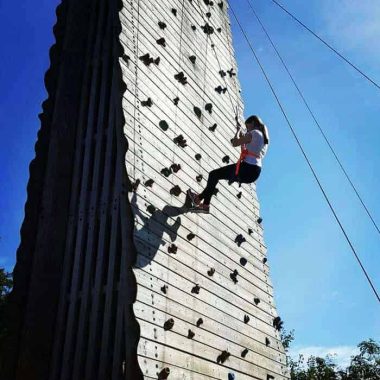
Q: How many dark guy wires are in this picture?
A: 3